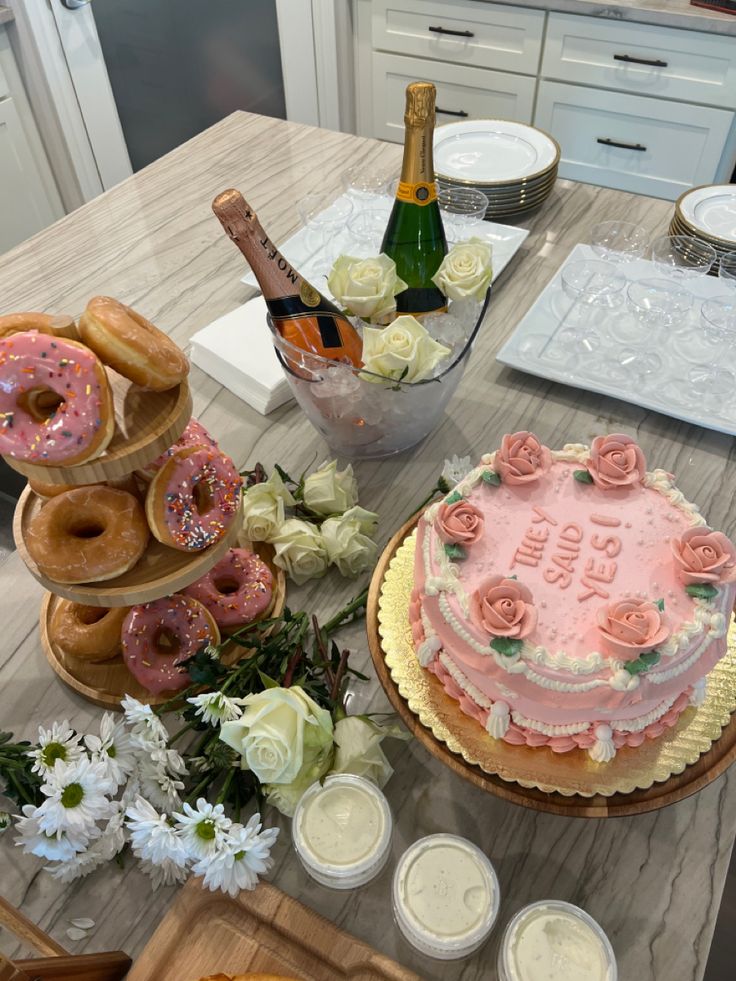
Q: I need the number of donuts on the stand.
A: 10